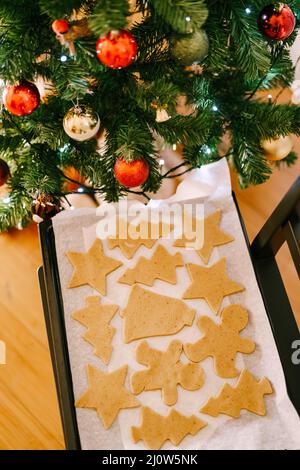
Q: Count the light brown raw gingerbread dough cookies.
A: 12